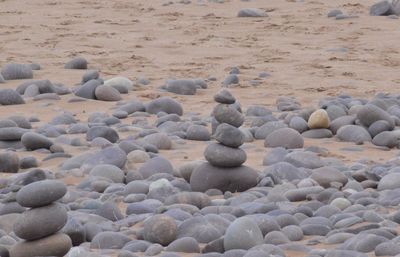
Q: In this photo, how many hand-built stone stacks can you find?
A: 2